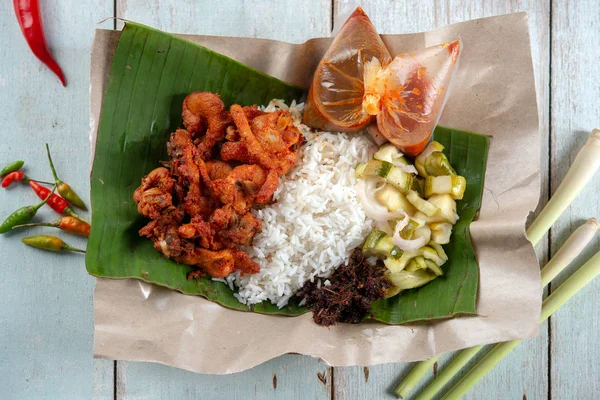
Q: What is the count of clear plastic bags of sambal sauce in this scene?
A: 2